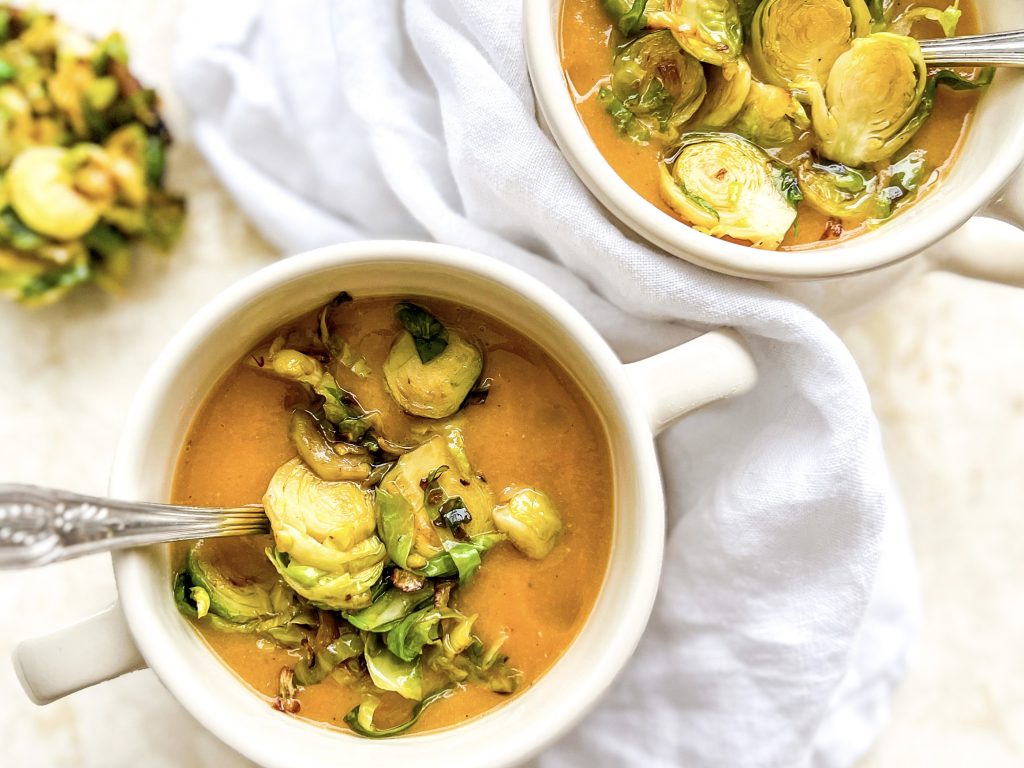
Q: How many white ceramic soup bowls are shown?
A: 2